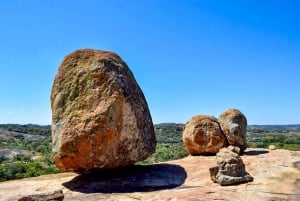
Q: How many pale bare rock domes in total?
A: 2